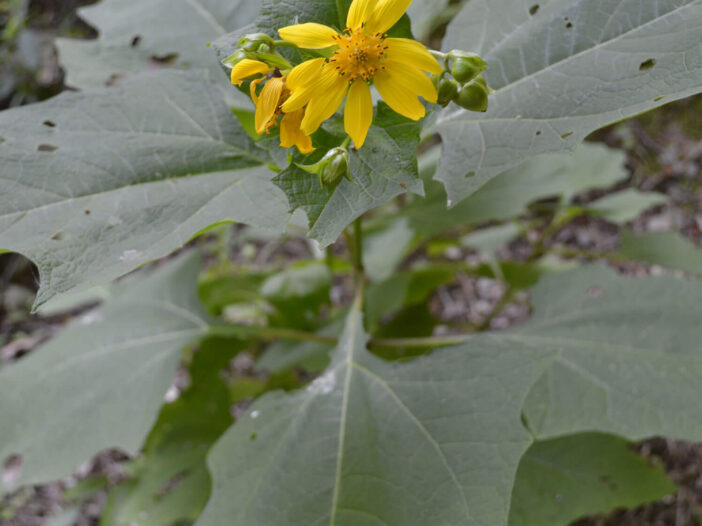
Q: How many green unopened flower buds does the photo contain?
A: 5